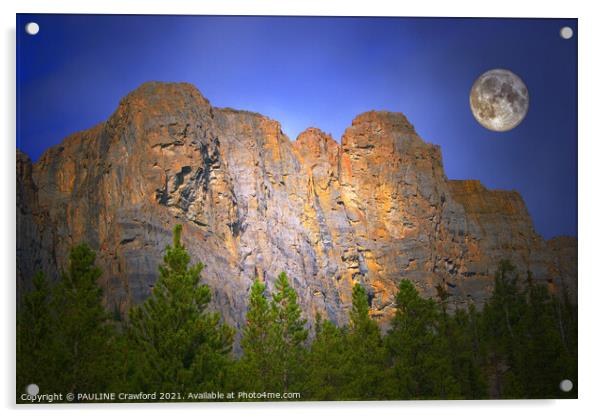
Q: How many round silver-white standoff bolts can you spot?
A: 4